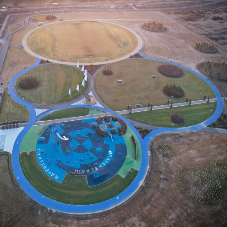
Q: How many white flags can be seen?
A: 7